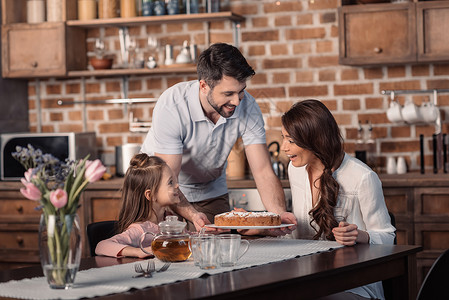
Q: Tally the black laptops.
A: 0